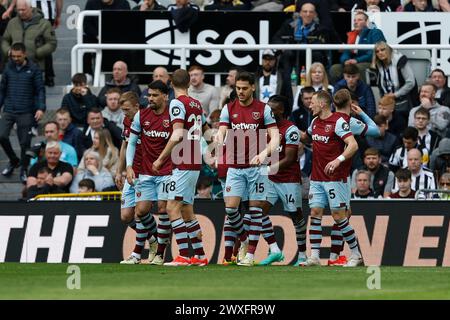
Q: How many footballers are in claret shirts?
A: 7